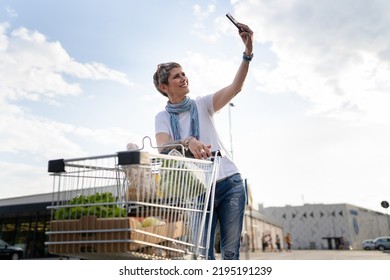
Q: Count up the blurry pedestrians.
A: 4